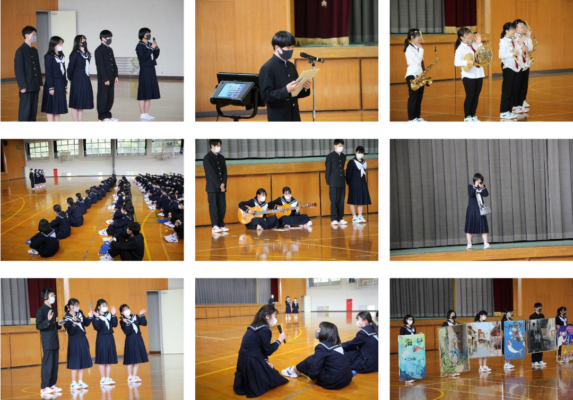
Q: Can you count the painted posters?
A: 6